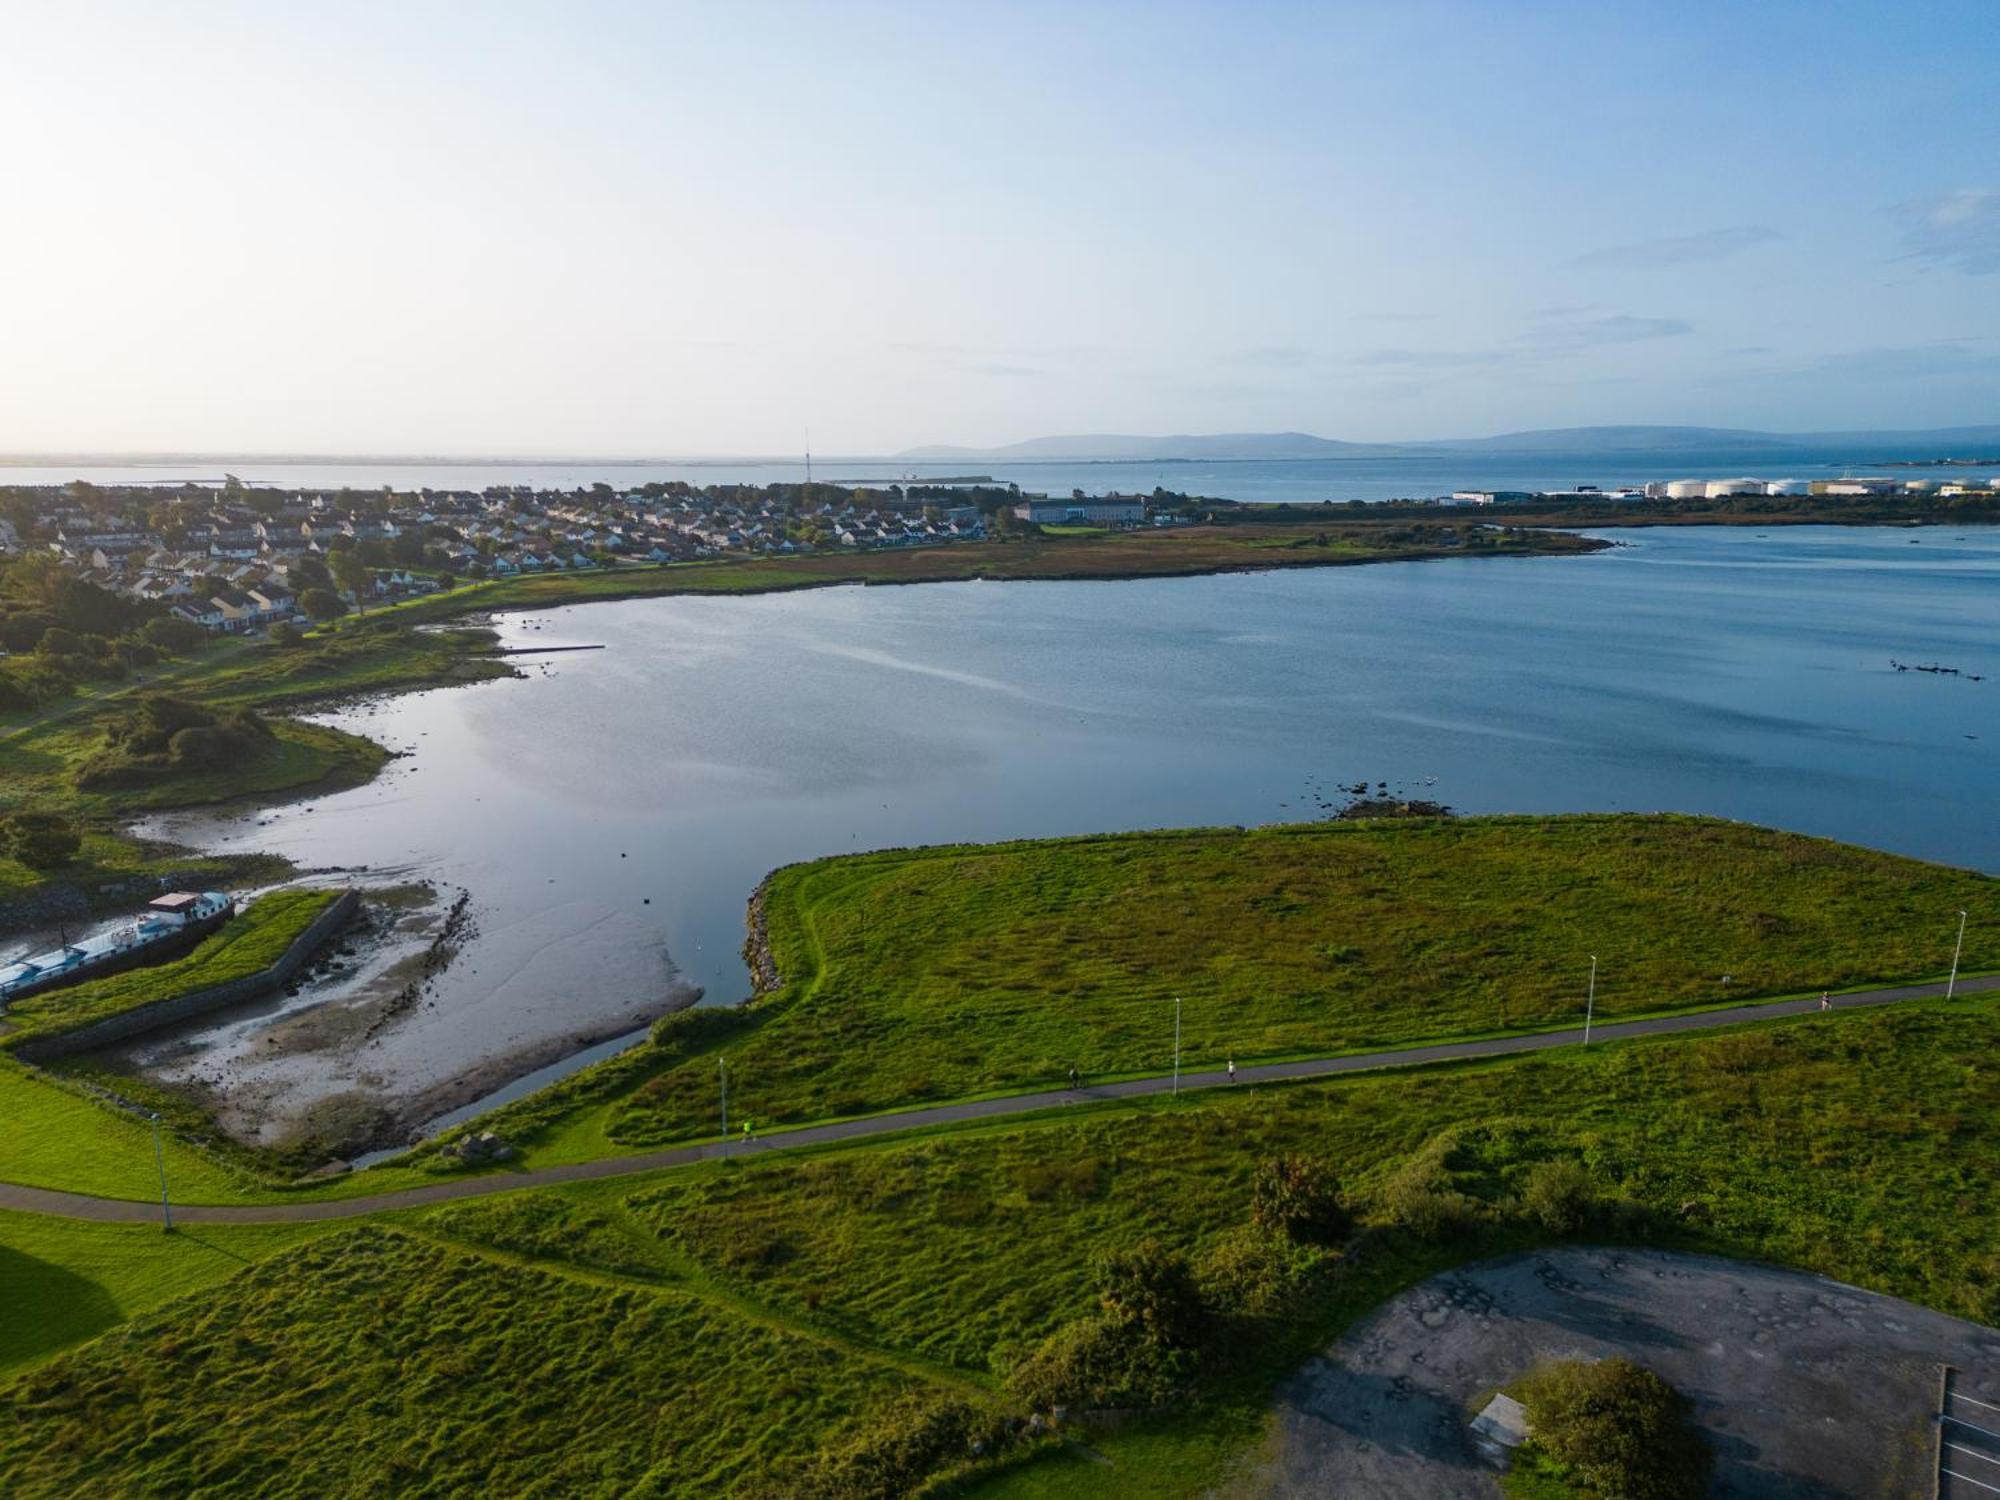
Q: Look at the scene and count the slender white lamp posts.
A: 5